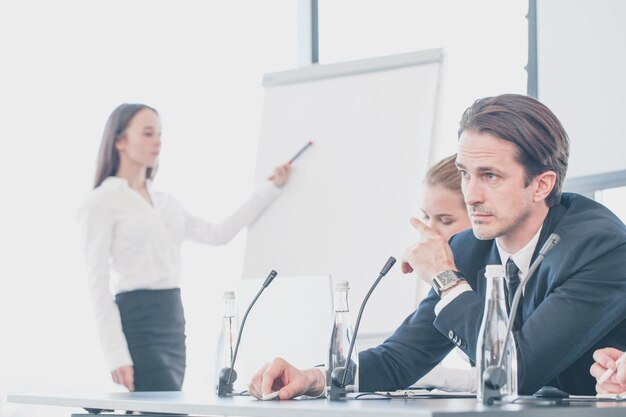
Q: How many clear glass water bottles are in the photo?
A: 3